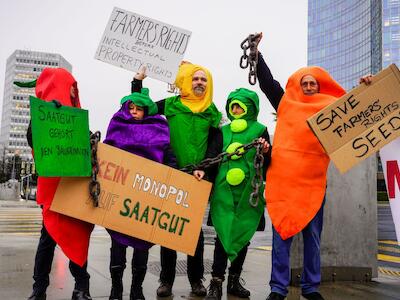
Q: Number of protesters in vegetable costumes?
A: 5